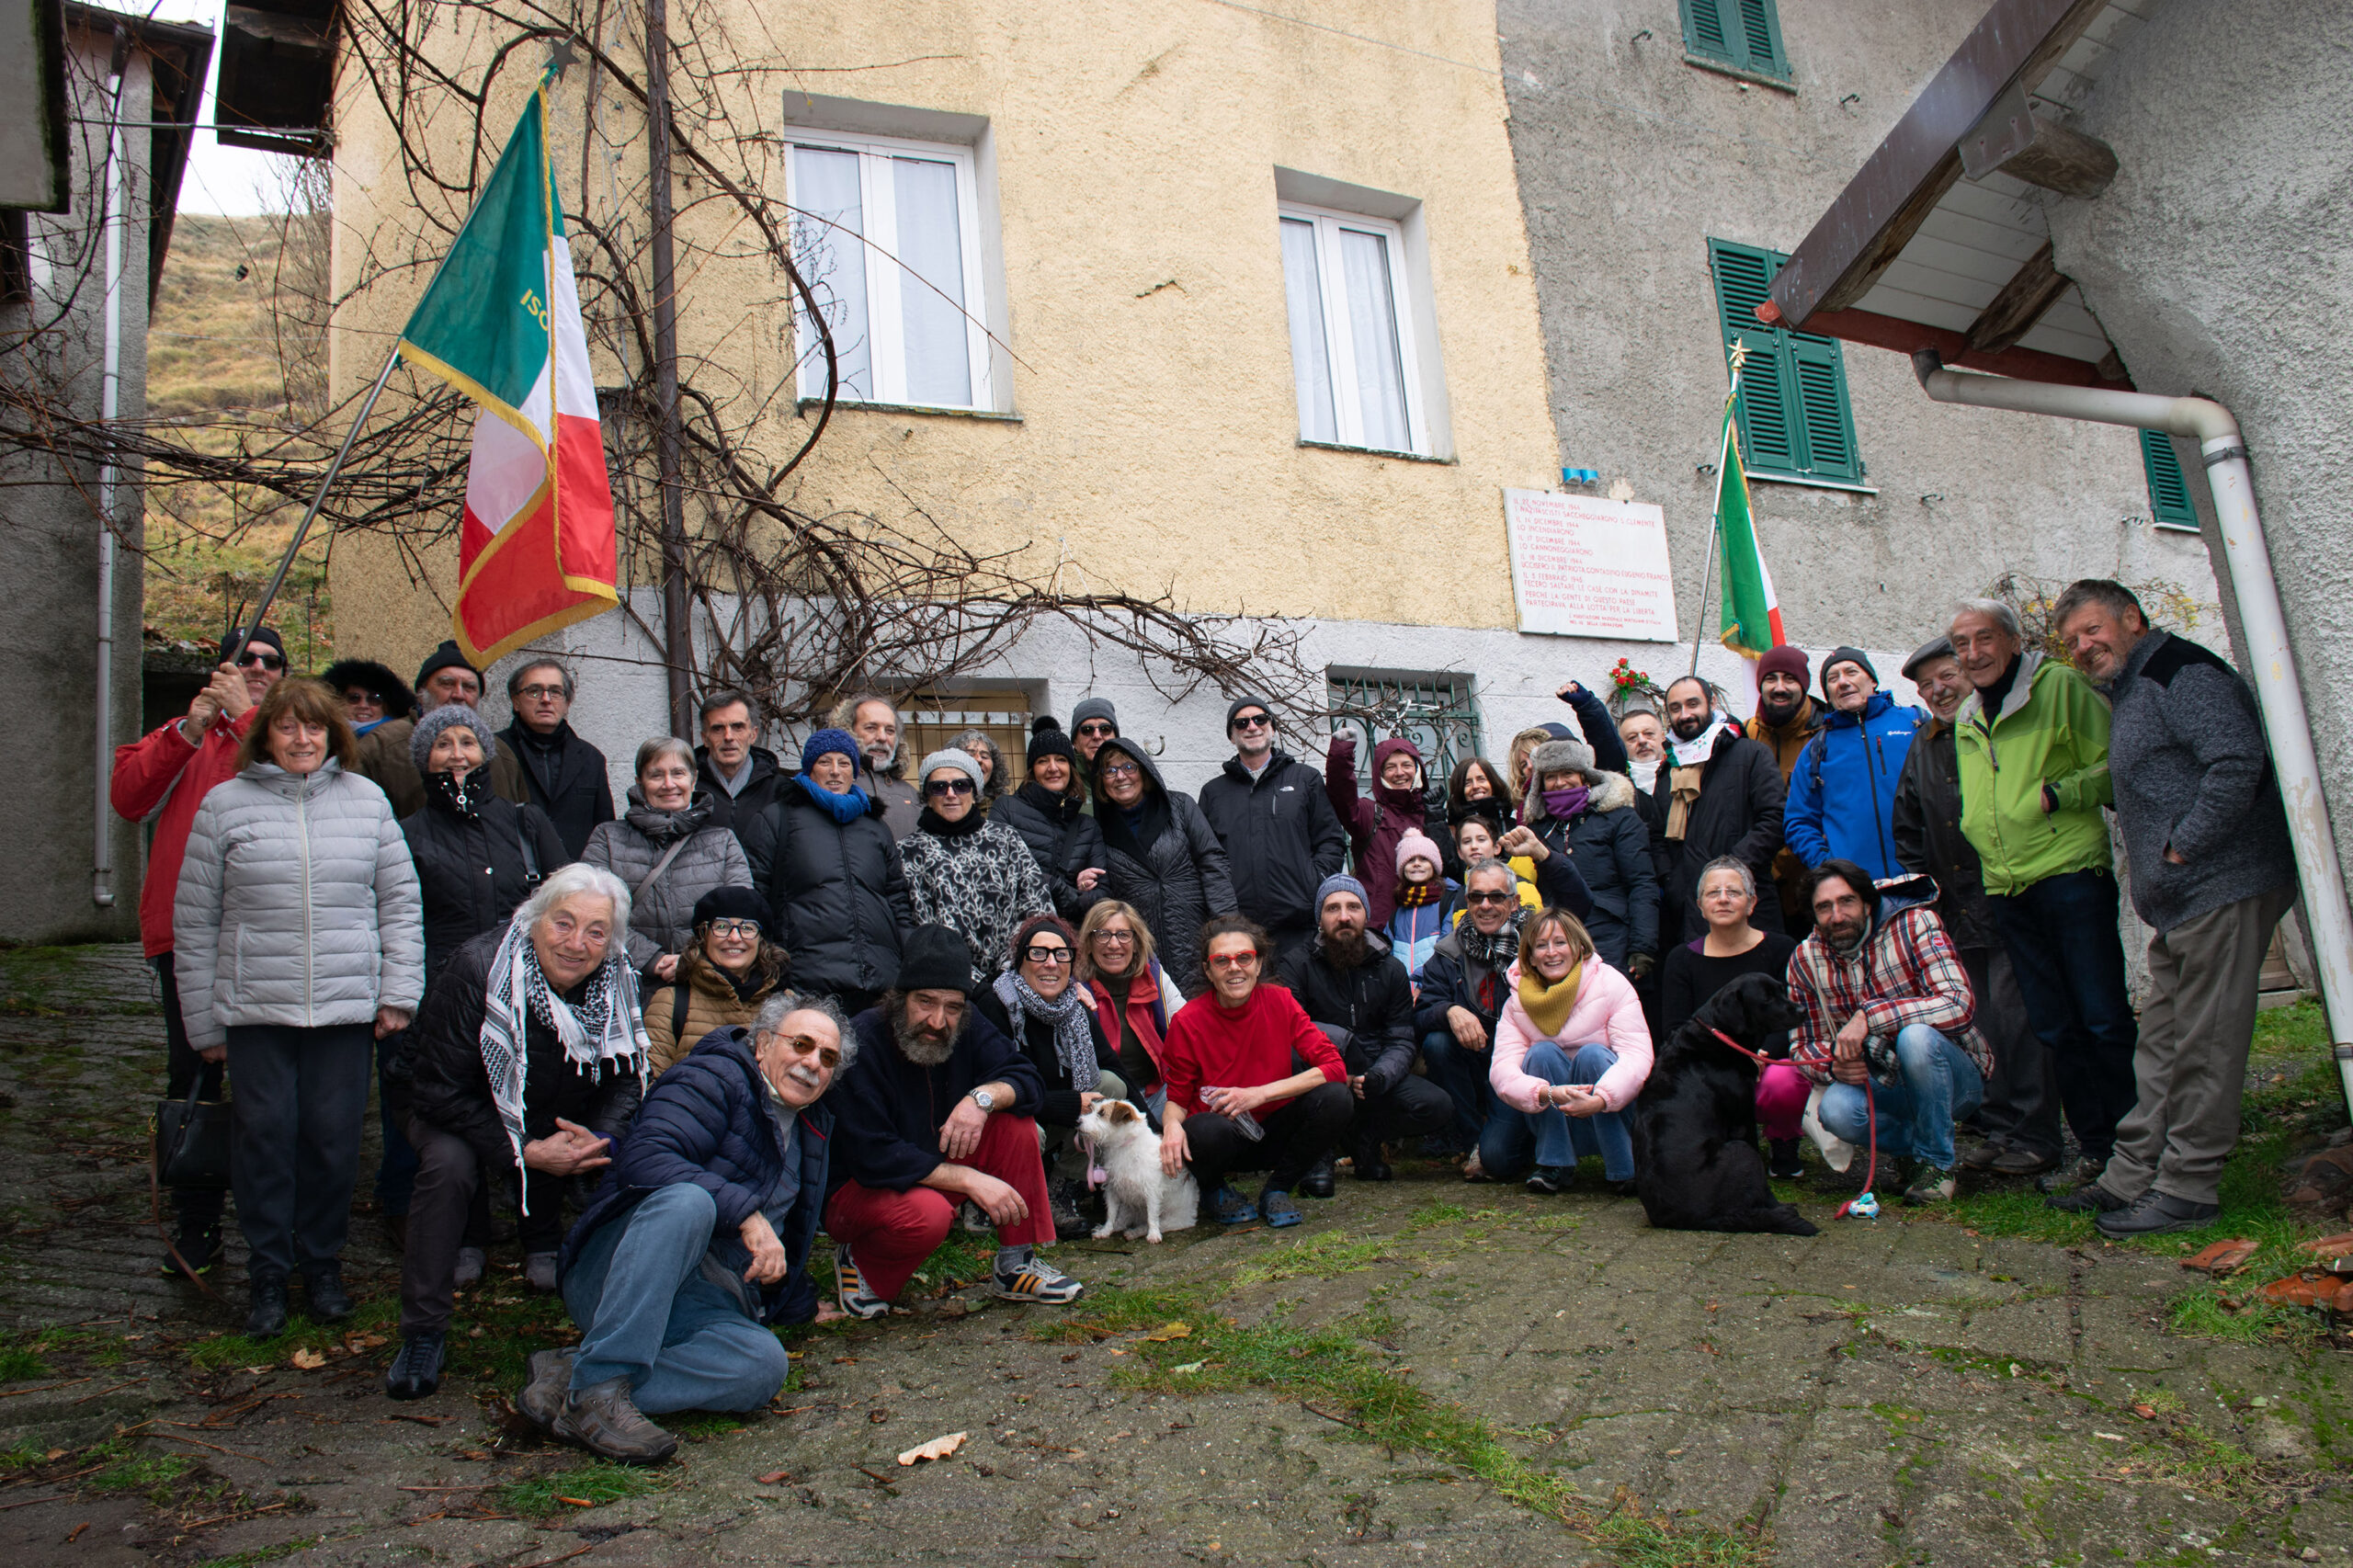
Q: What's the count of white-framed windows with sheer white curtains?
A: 2